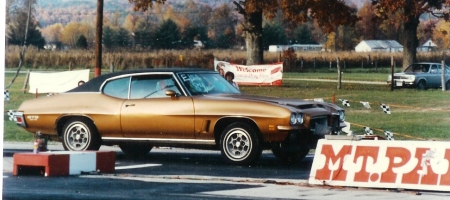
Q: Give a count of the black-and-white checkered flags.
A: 6